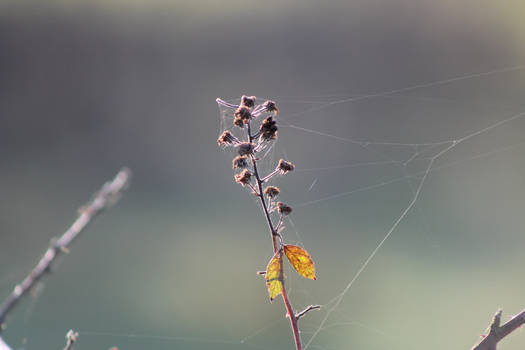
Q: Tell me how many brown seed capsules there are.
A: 11